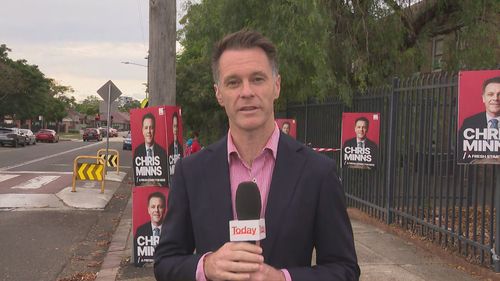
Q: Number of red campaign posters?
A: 6